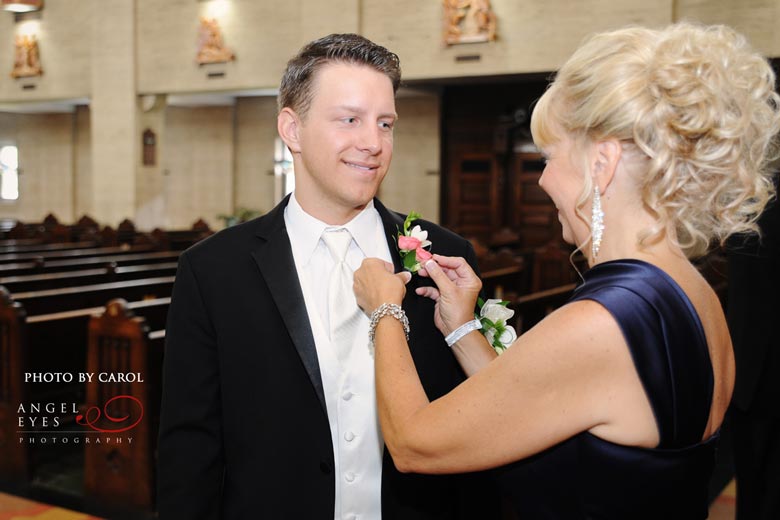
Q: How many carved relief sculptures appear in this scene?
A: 3